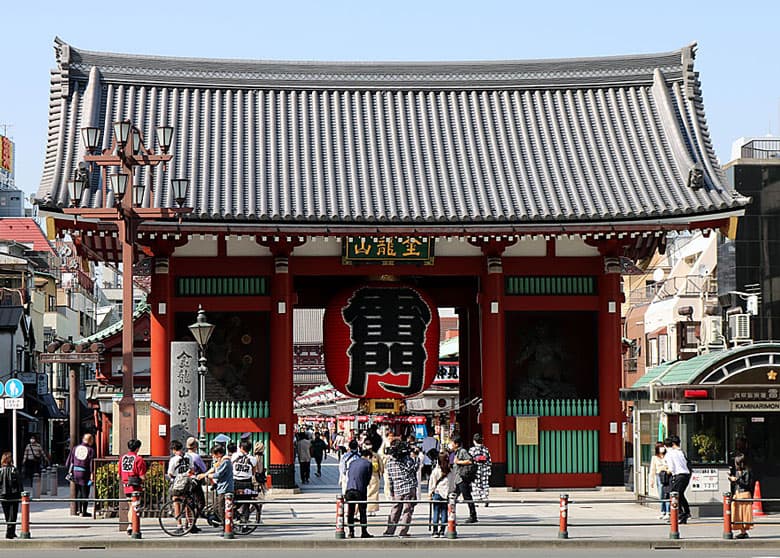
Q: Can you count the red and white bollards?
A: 8